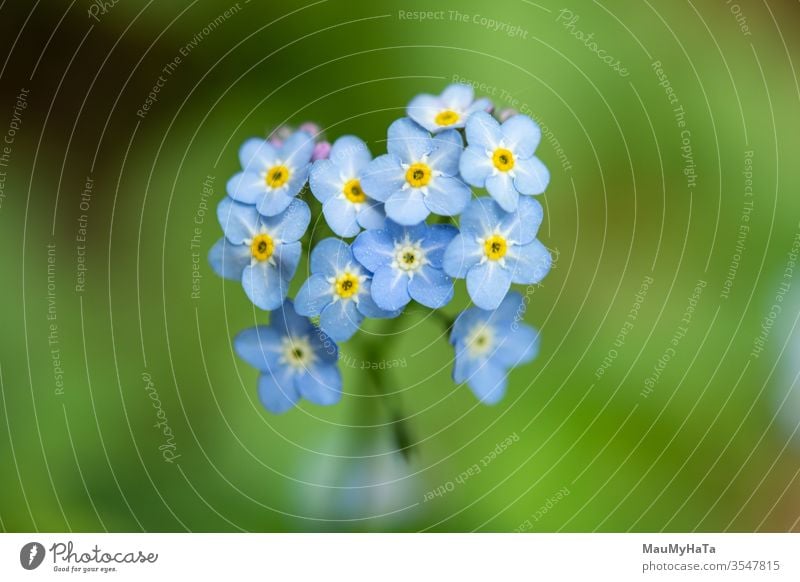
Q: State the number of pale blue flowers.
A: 11